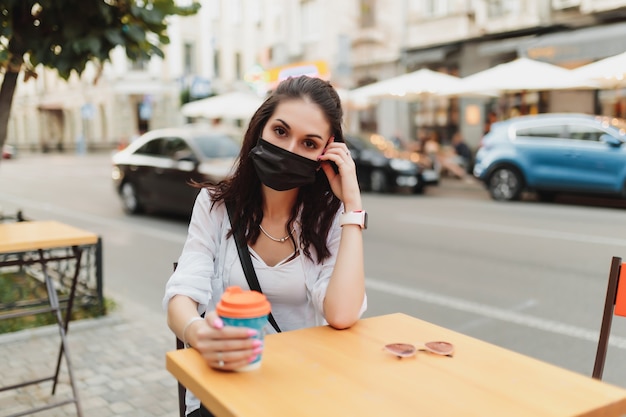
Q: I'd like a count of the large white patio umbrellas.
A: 4